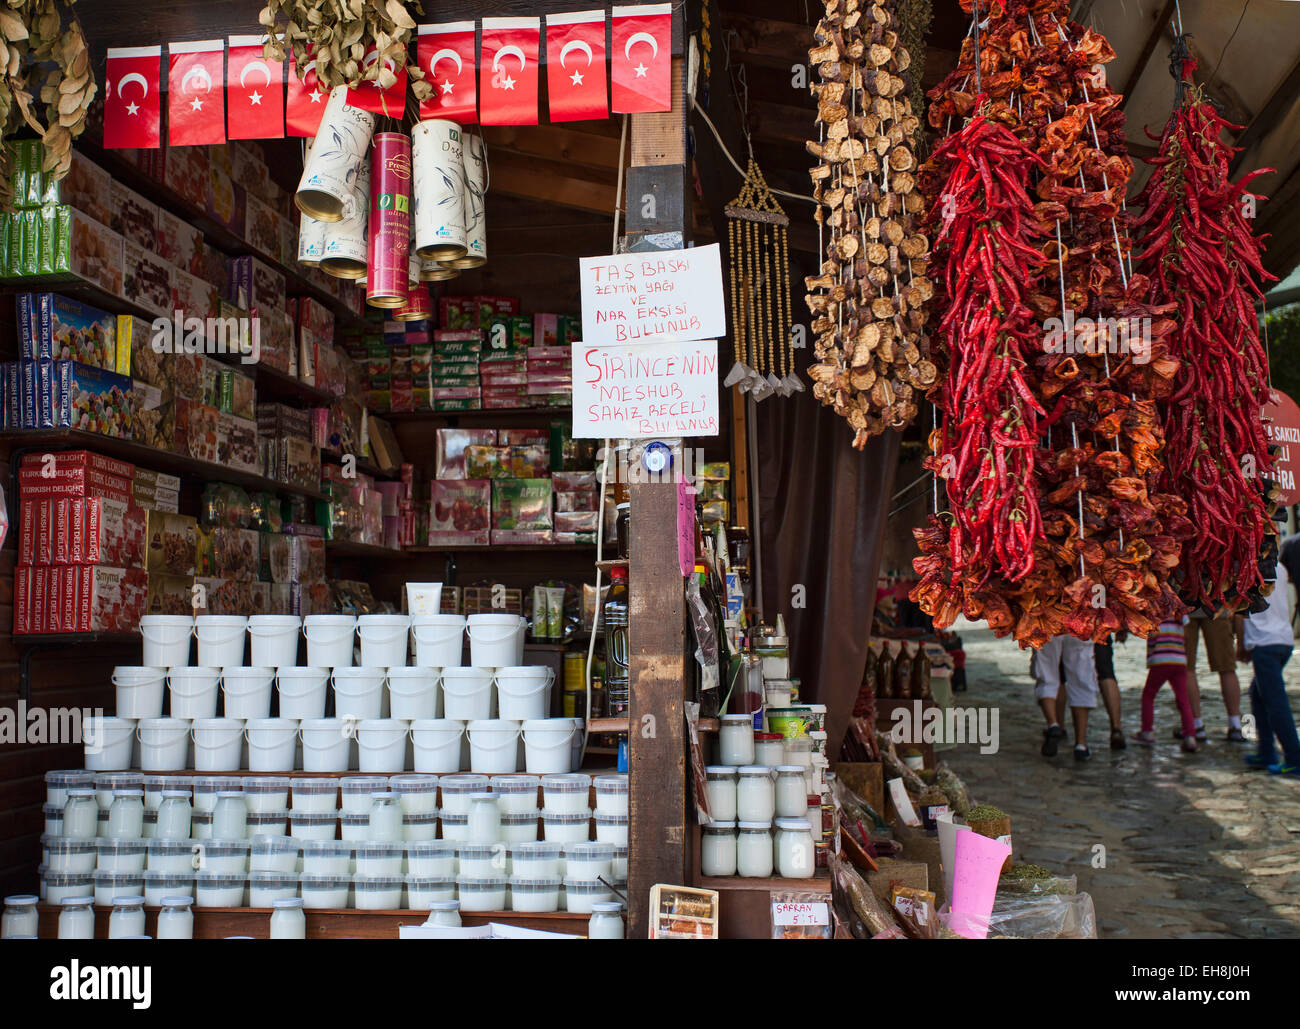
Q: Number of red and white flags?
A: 9